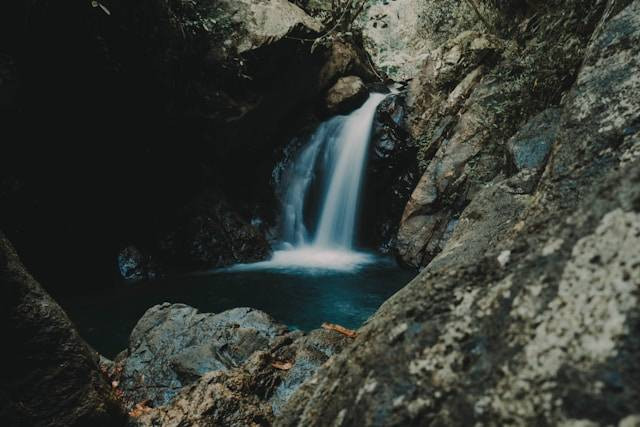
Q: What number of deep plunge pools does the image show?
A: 1